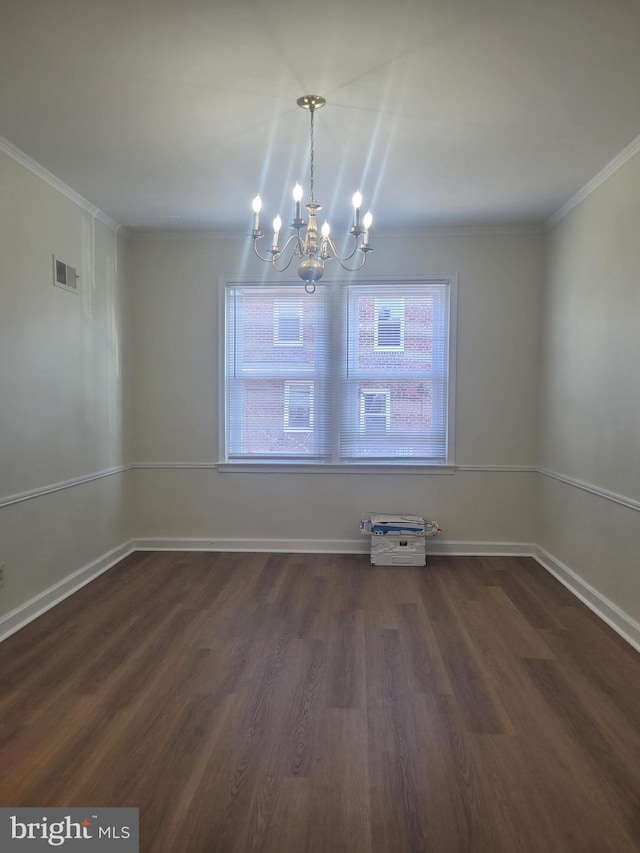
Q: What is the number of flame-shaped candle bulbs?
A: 6